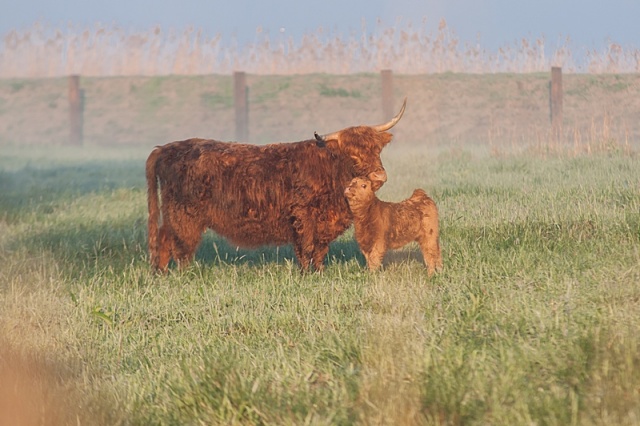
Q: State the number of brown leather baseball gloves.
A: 0